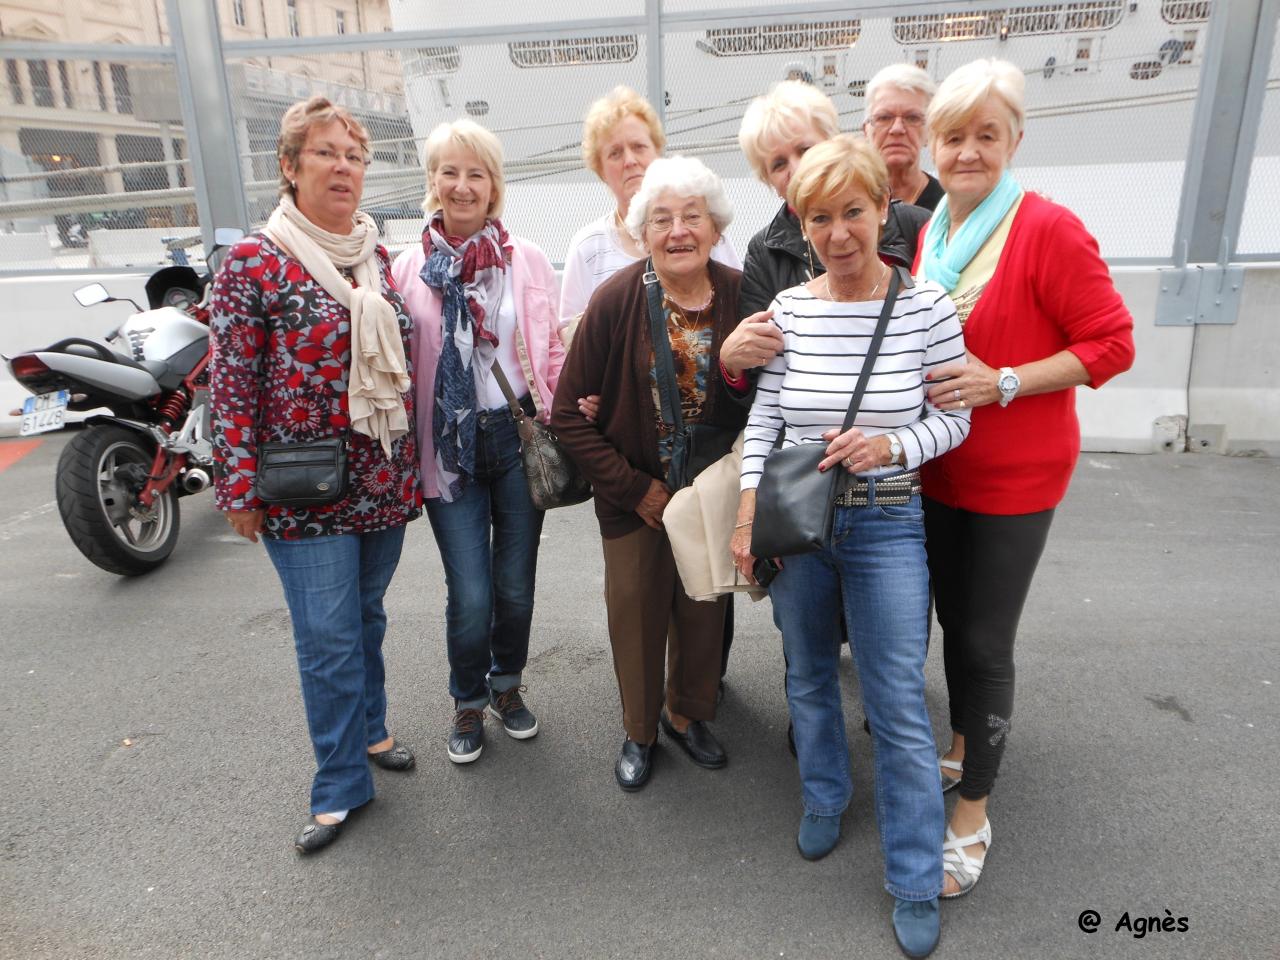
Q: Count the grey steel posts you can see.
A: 3